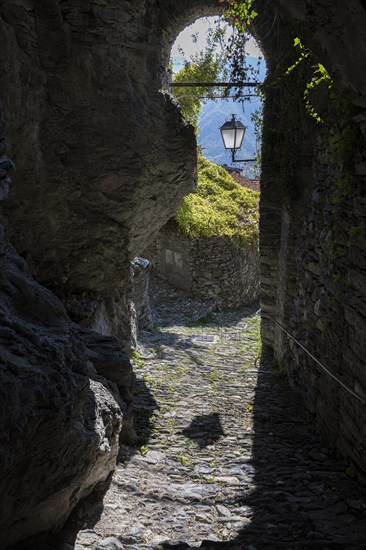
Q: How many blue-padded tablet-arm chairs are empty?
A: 0